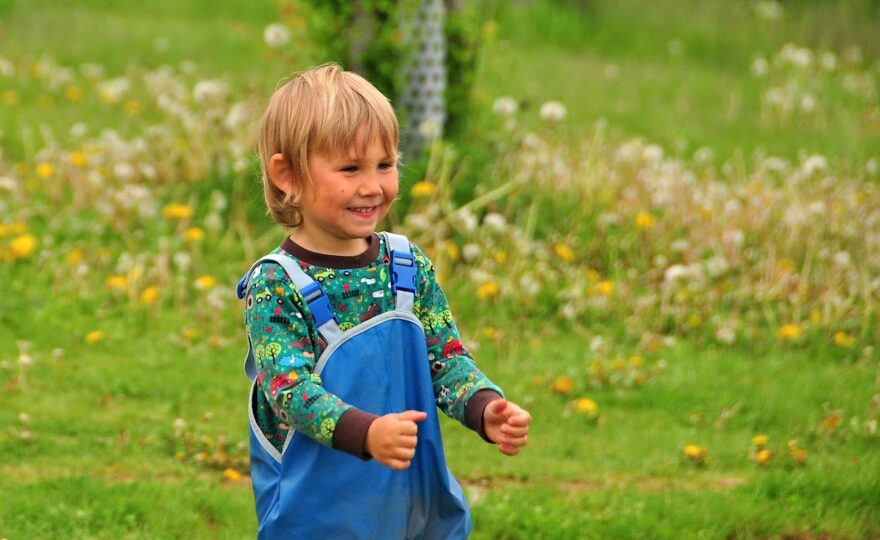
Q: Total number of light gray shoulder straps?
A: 2